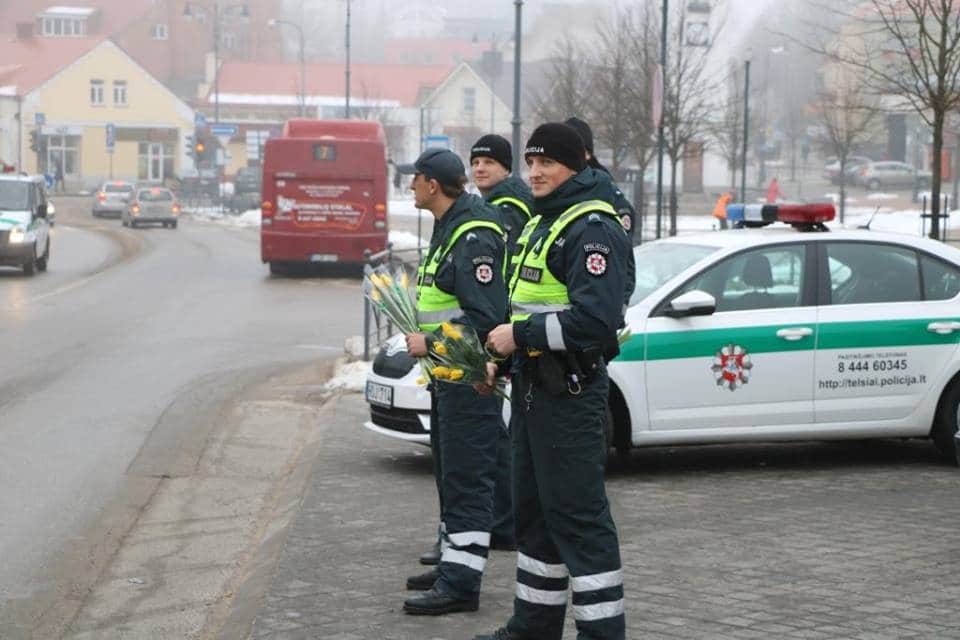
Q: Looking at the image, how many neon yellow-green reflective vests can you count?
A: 3